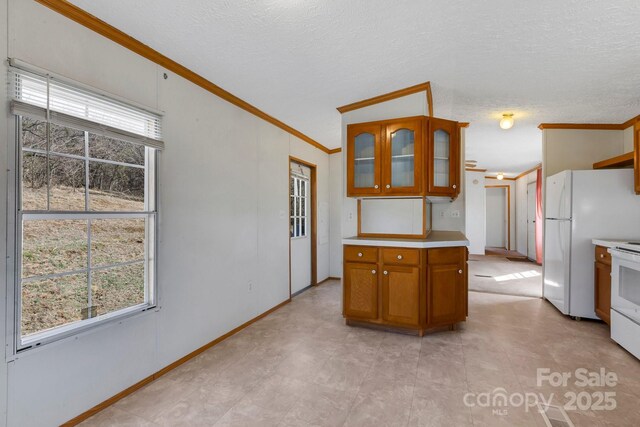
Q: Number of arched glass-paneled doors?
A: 3